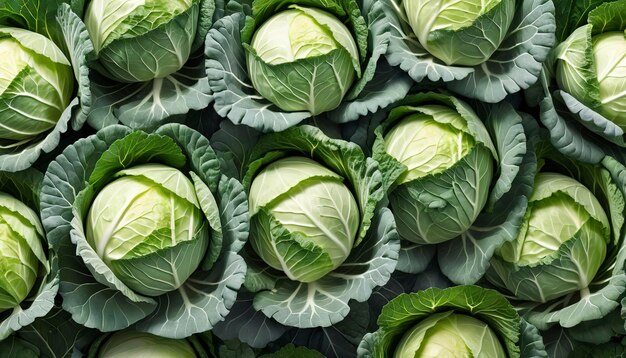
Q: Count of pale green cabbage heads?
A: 12